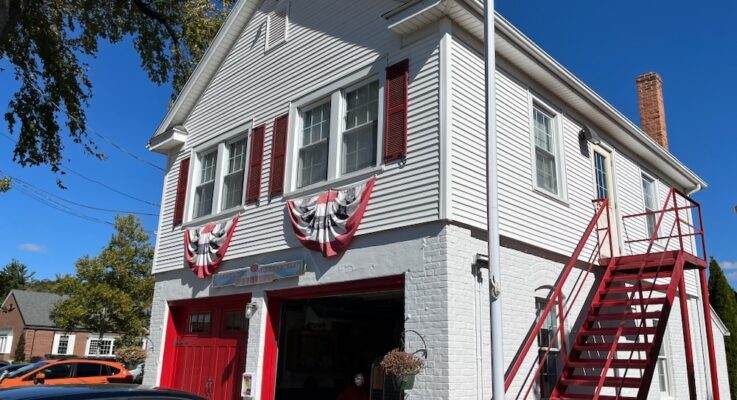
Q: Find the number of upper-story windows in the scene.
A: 6